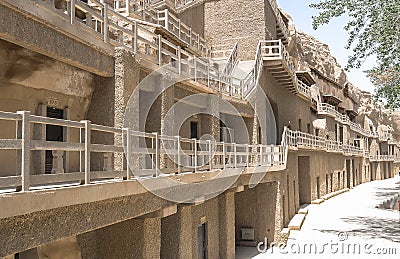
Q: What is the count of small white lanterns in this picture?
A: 0